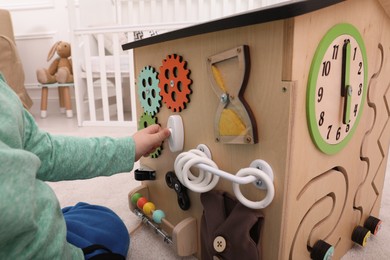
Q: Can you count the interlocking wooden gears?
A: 3